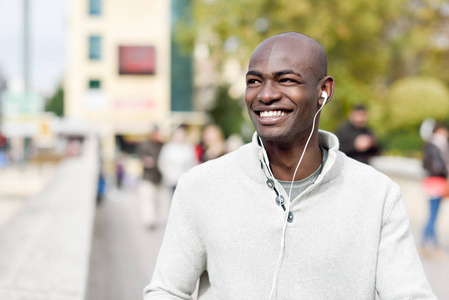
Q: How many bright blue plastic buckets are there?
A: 0